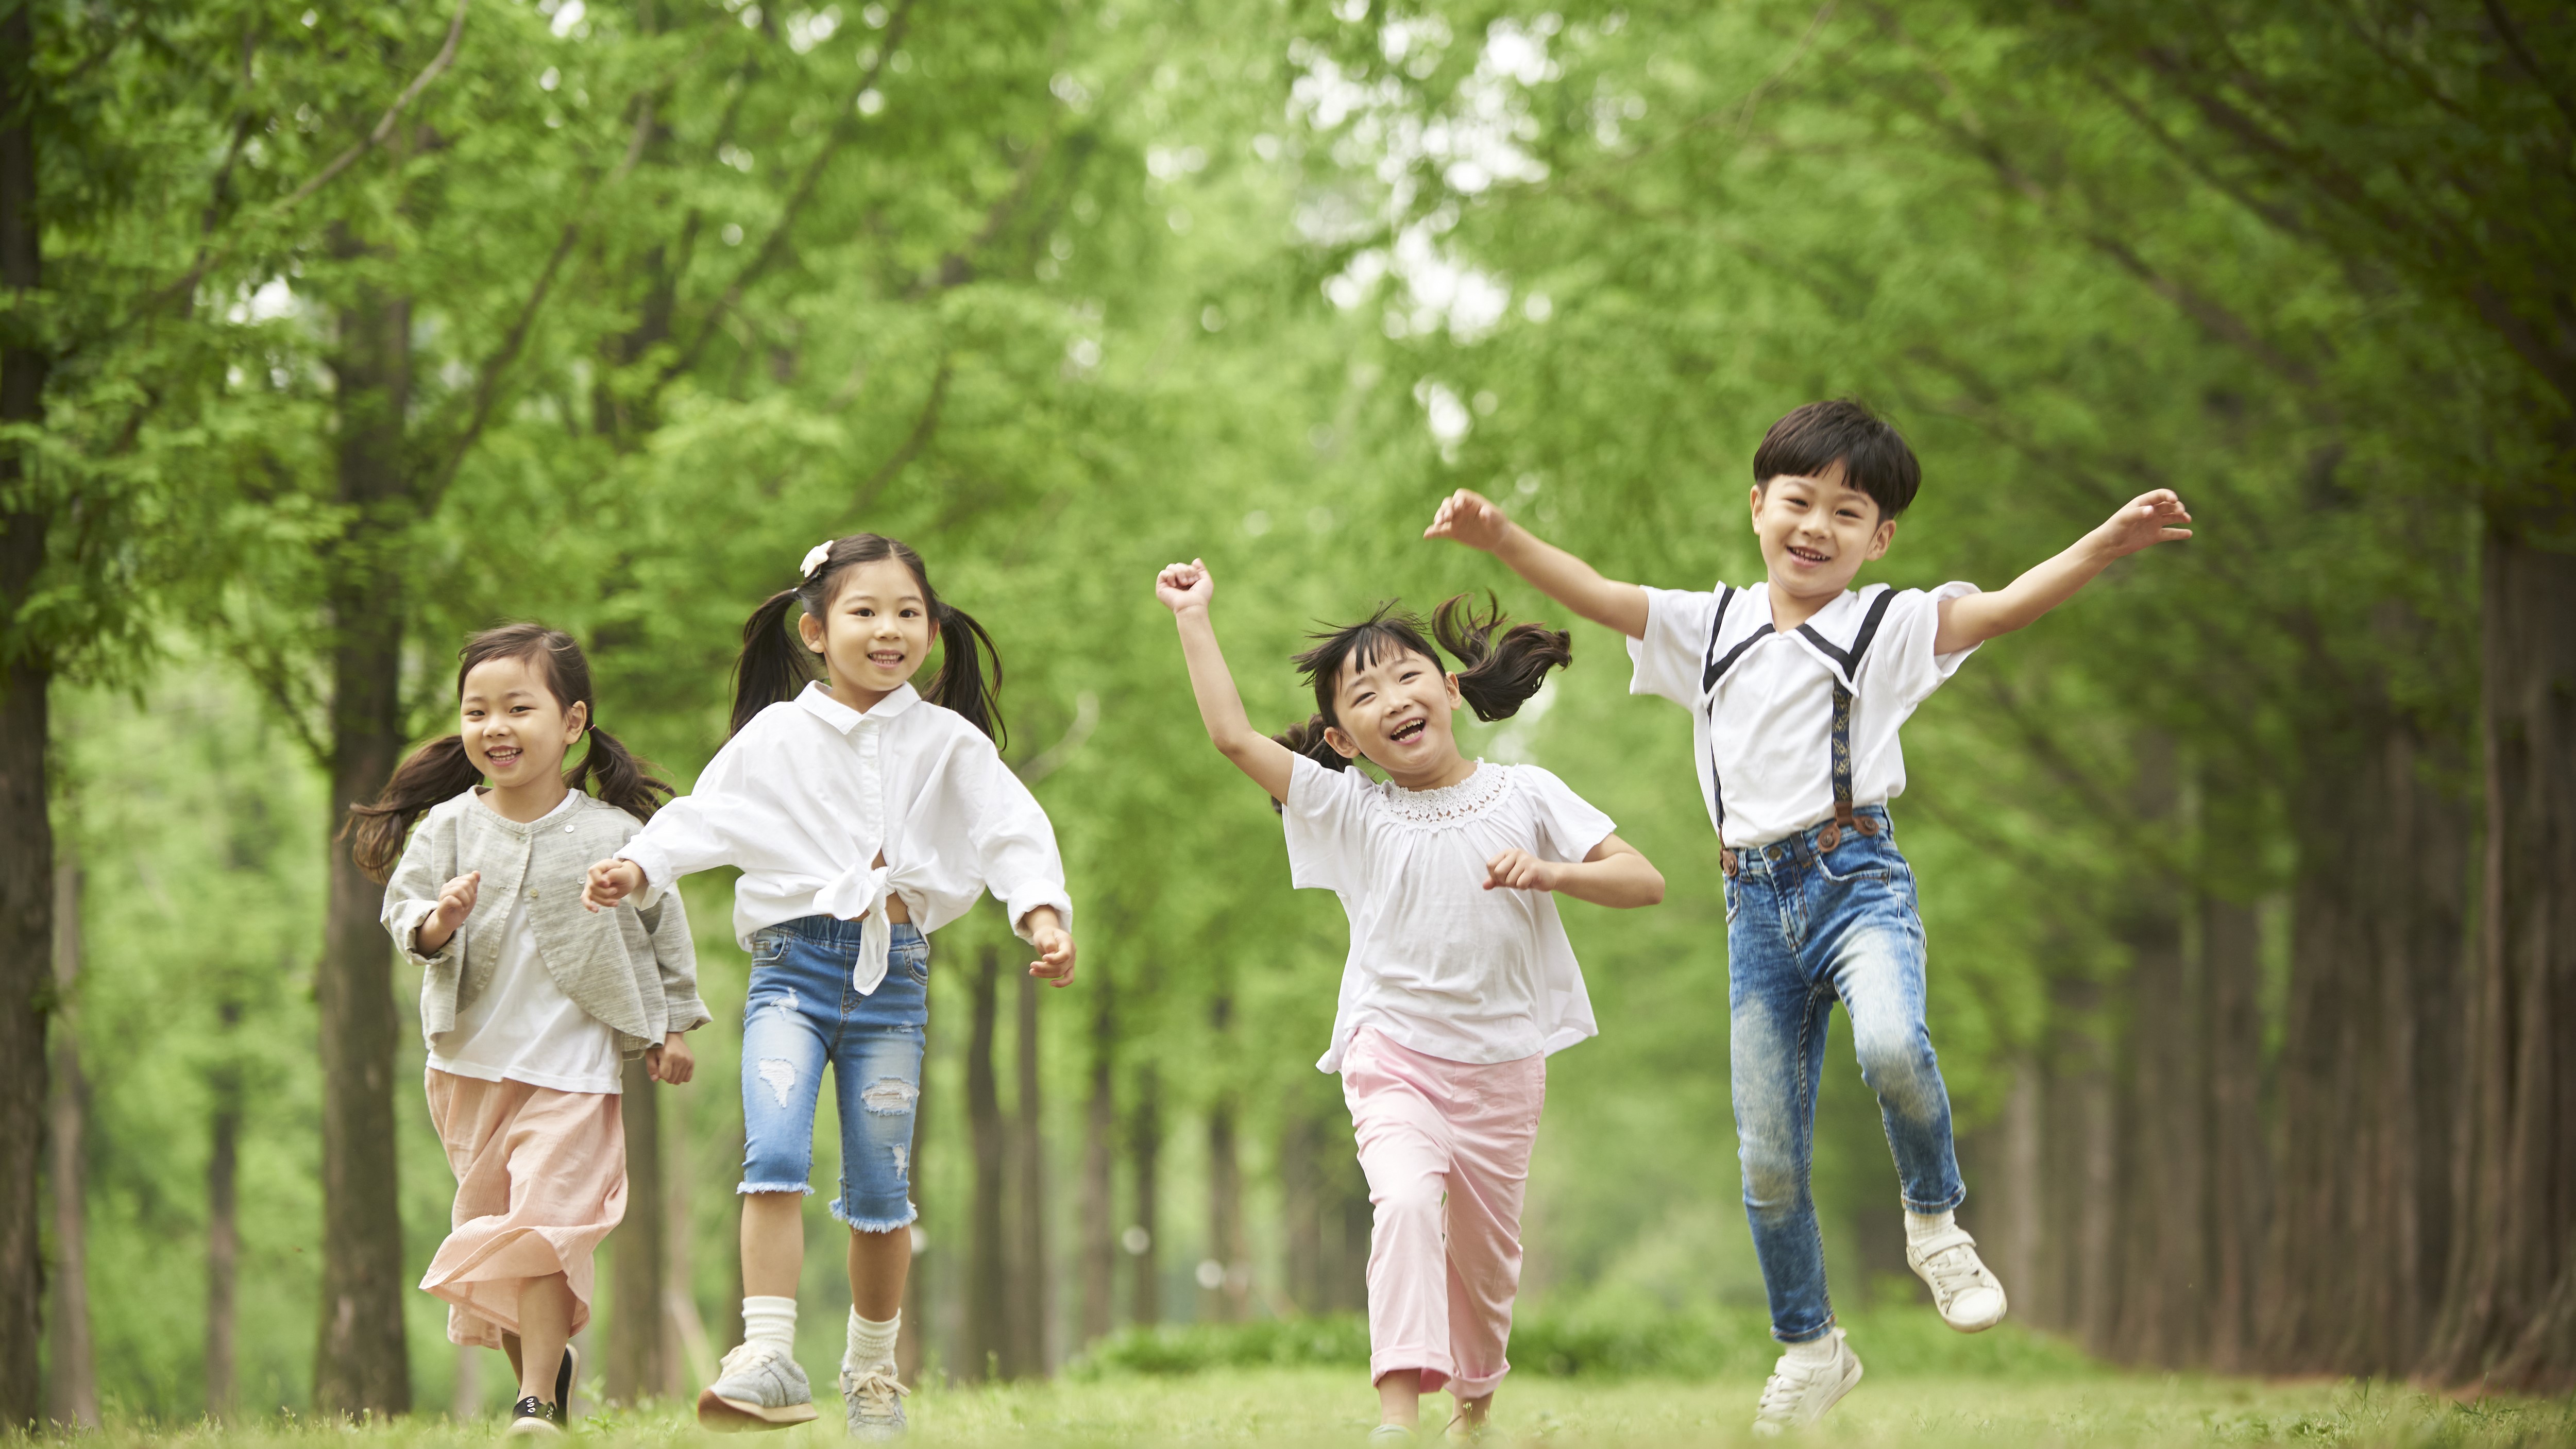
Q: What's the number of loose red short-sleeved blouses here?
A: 0